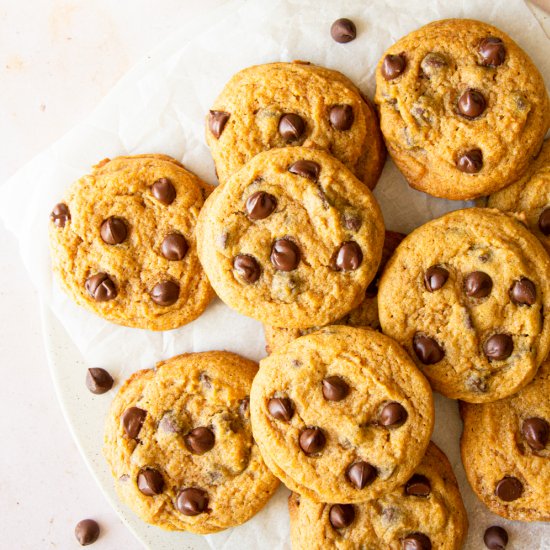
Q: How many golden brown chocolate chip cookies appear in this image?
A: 11